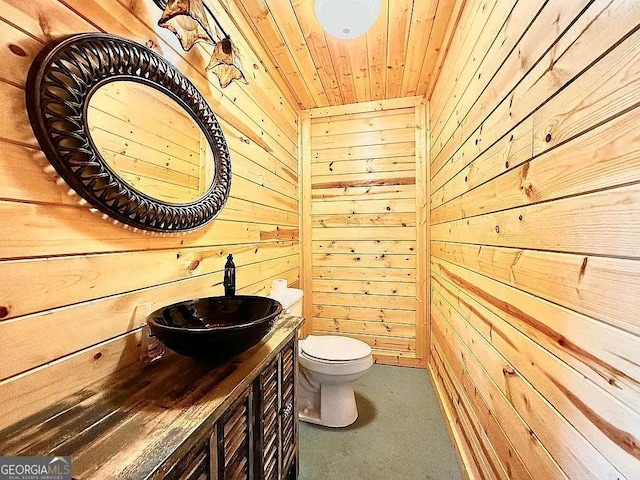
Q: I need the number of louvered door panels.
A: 4